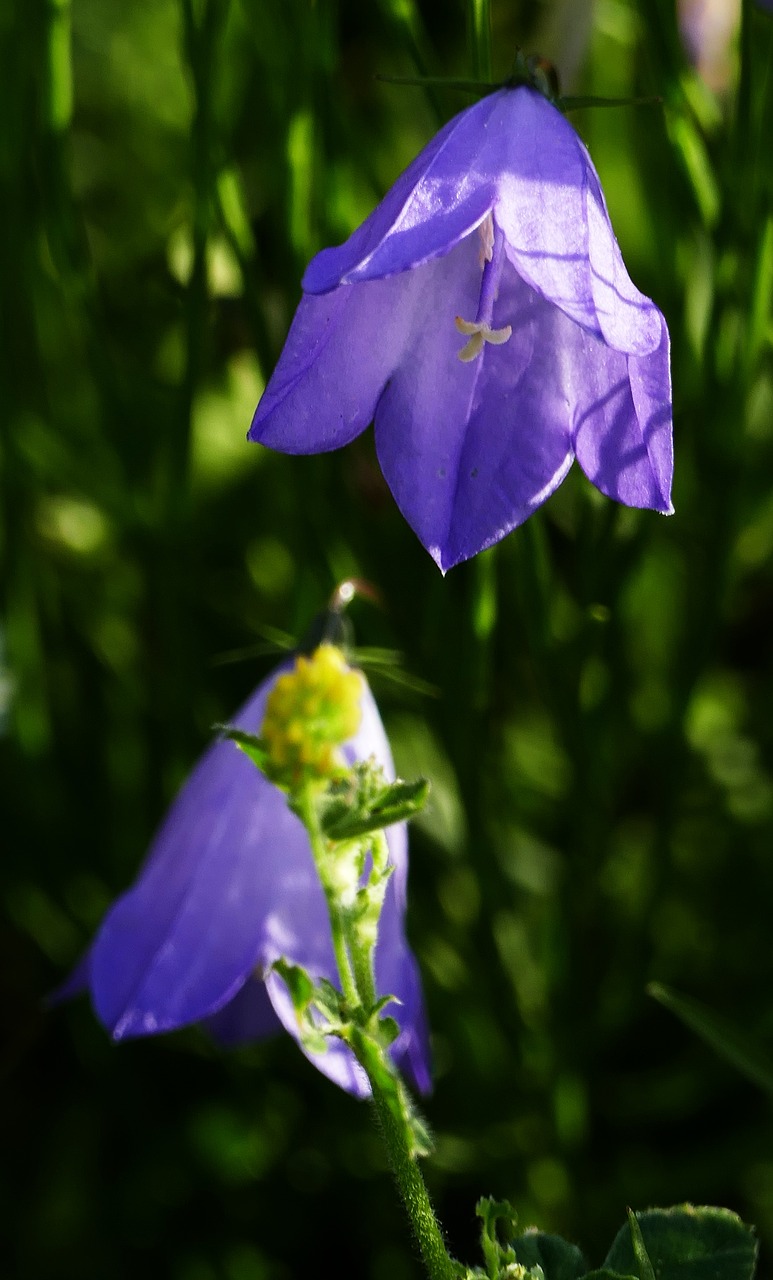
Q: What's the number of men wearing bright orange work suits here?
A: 0